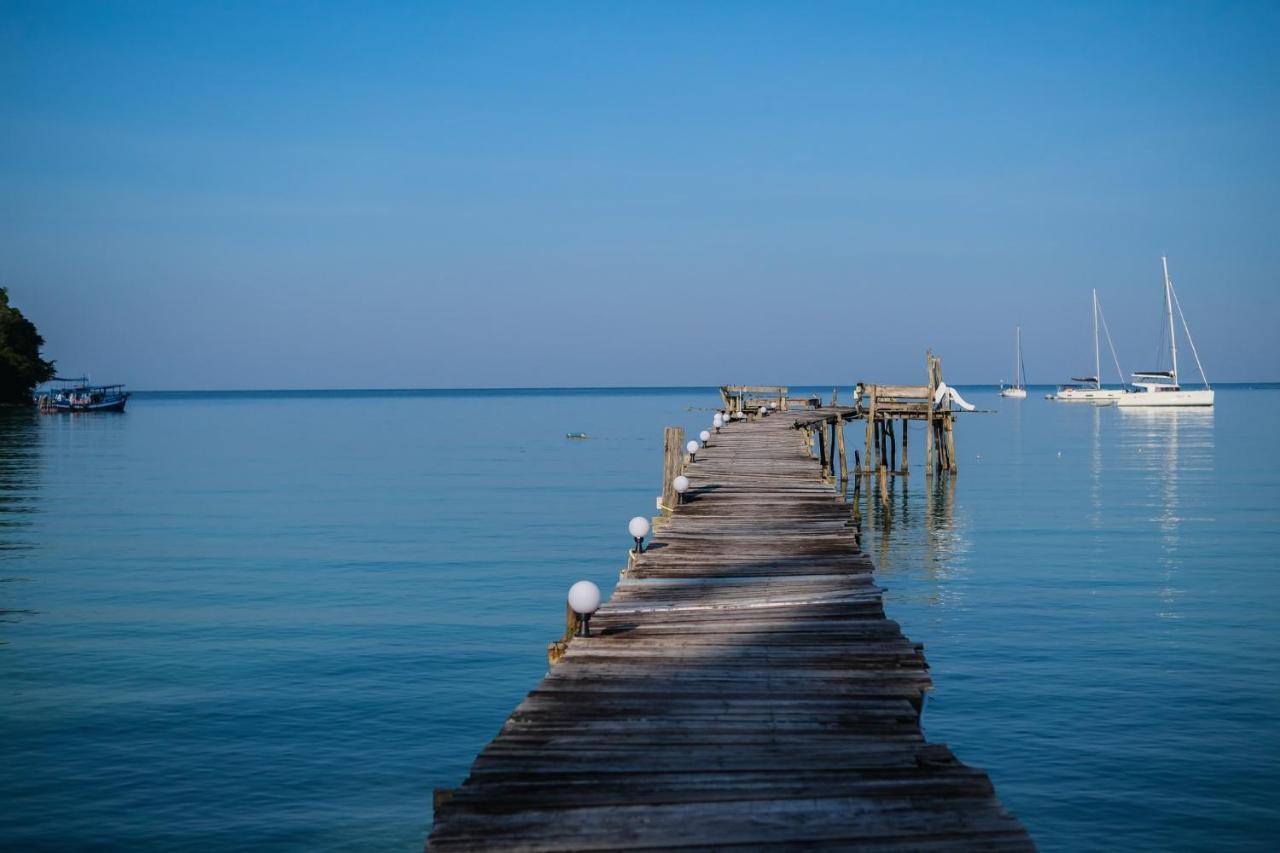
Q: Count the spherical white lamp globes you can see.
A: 11